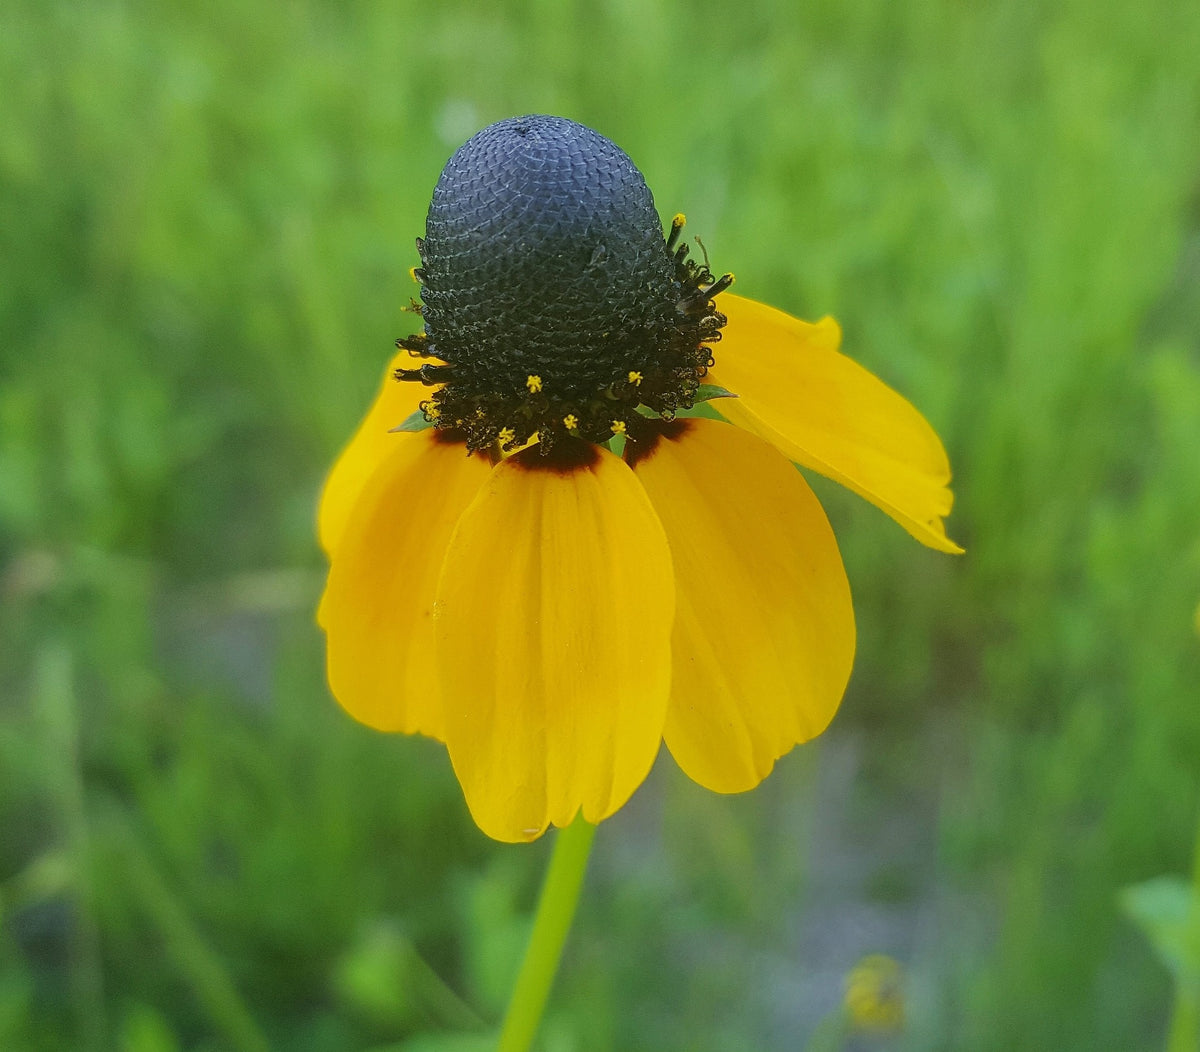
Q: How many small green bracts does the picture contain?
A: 2